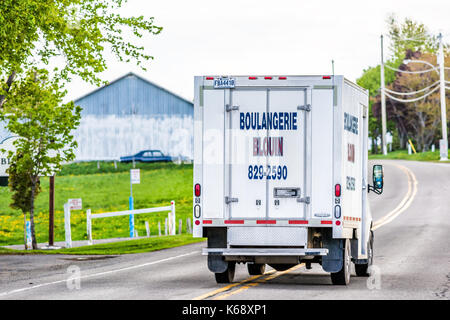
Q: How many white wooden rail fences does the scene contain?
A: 1